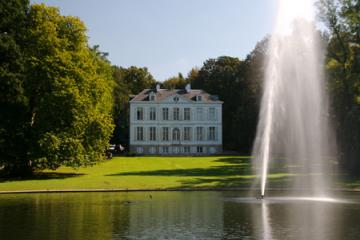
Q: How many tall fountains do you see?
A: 1